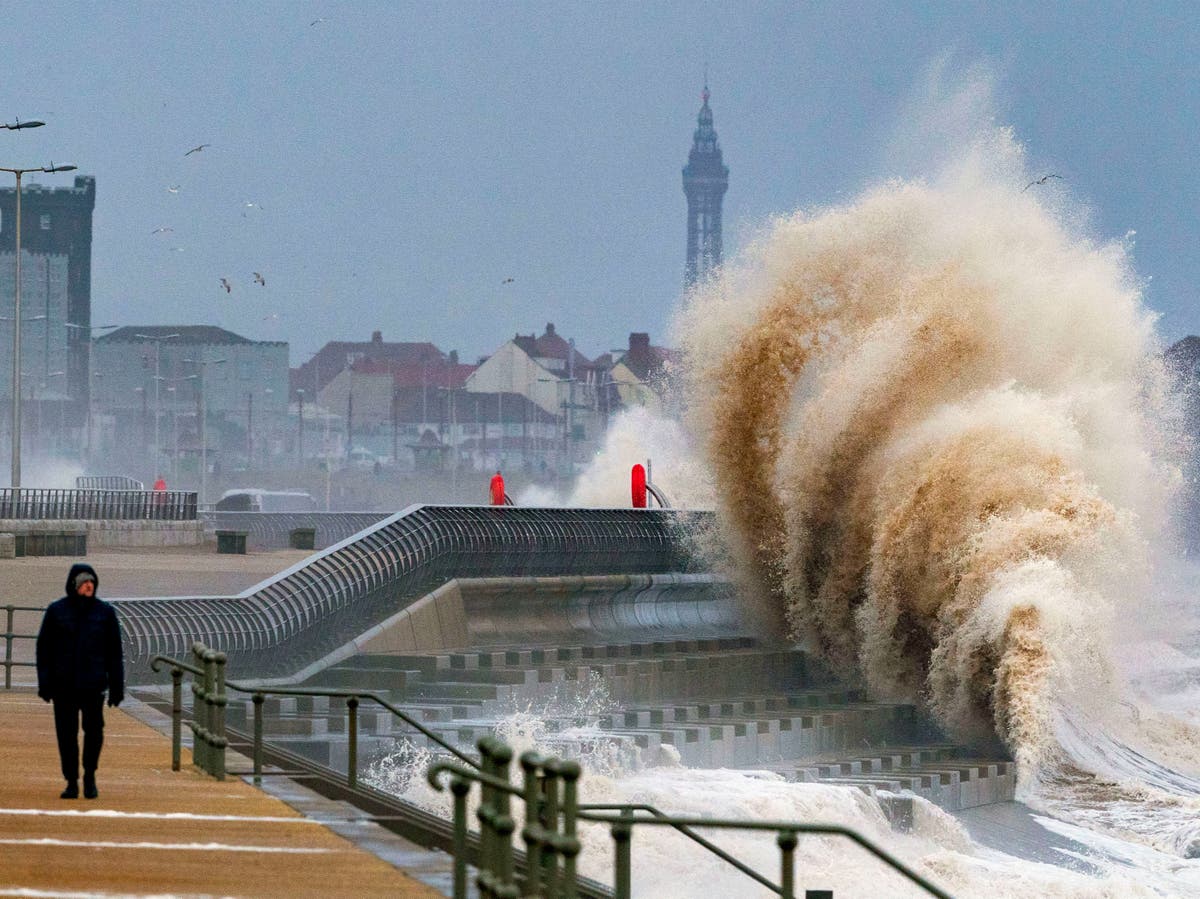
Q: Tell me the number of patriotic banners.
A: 0